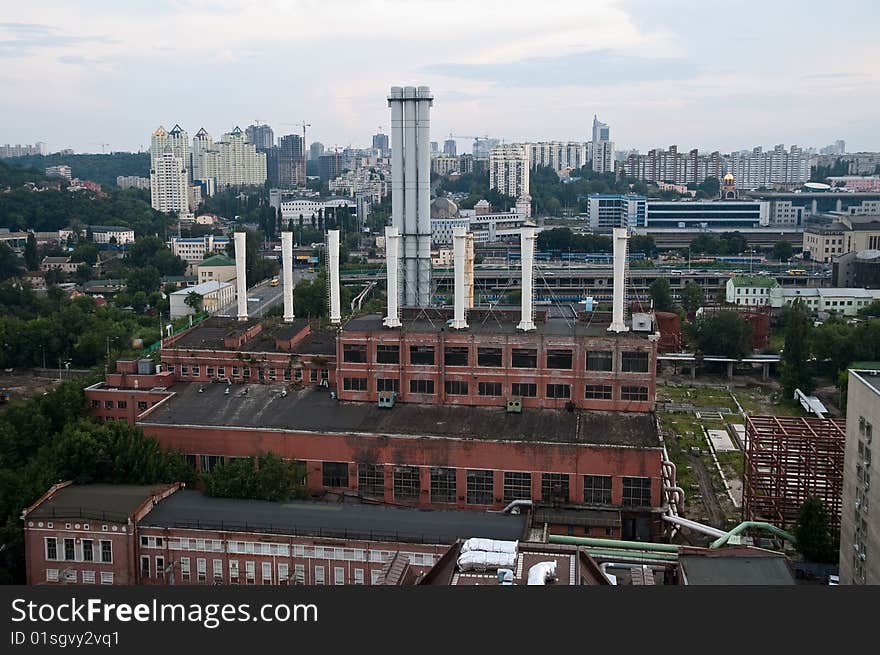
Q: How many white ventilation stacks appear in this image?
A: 7